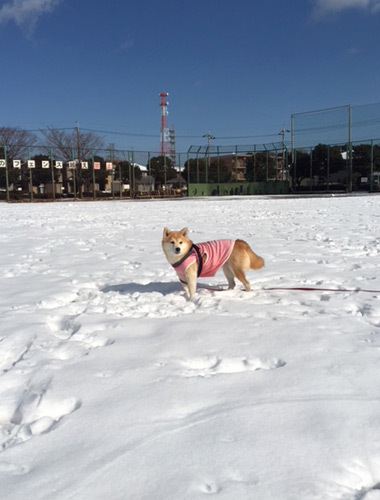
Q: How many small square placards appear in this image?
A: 9